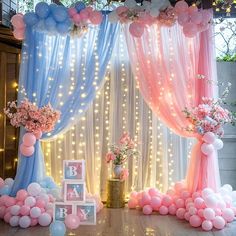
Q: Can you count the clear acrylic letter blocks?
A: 4